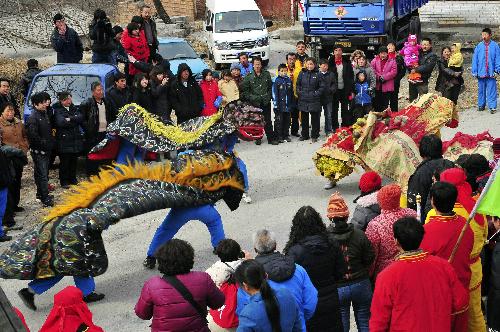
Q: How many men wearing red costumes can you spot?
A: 2